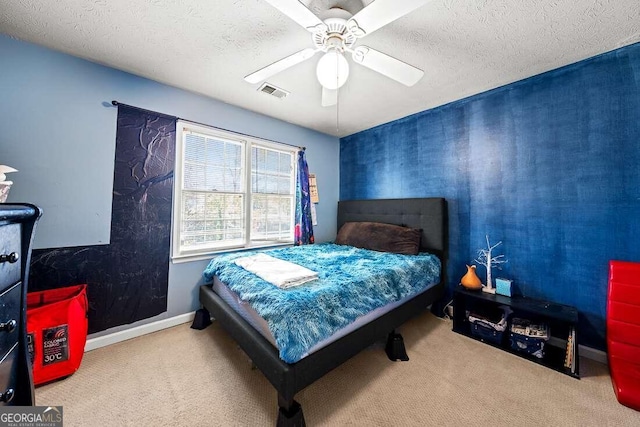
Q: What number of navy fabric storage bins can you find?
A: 2